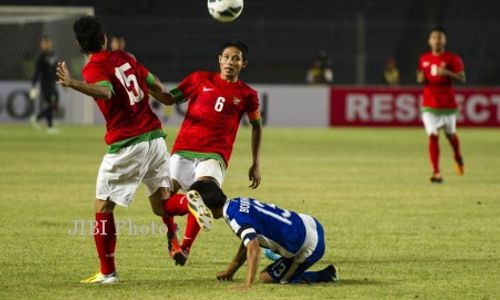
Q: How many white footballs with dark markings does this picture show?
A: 1